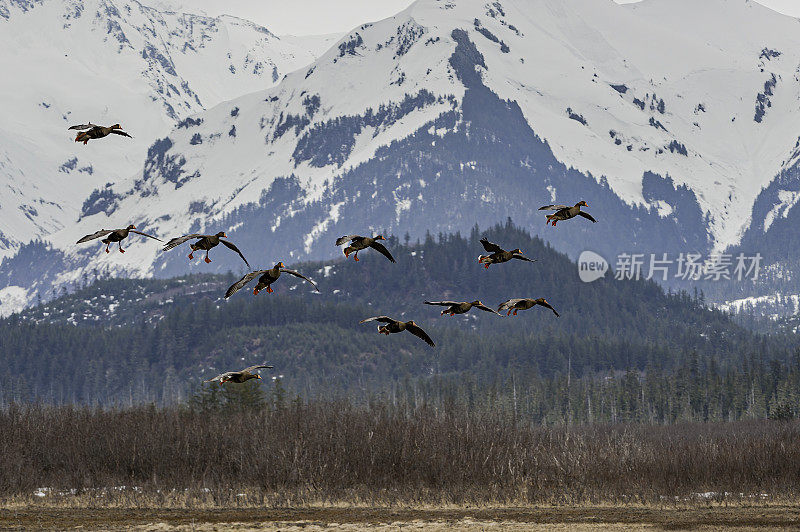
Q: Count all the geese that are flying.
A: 11